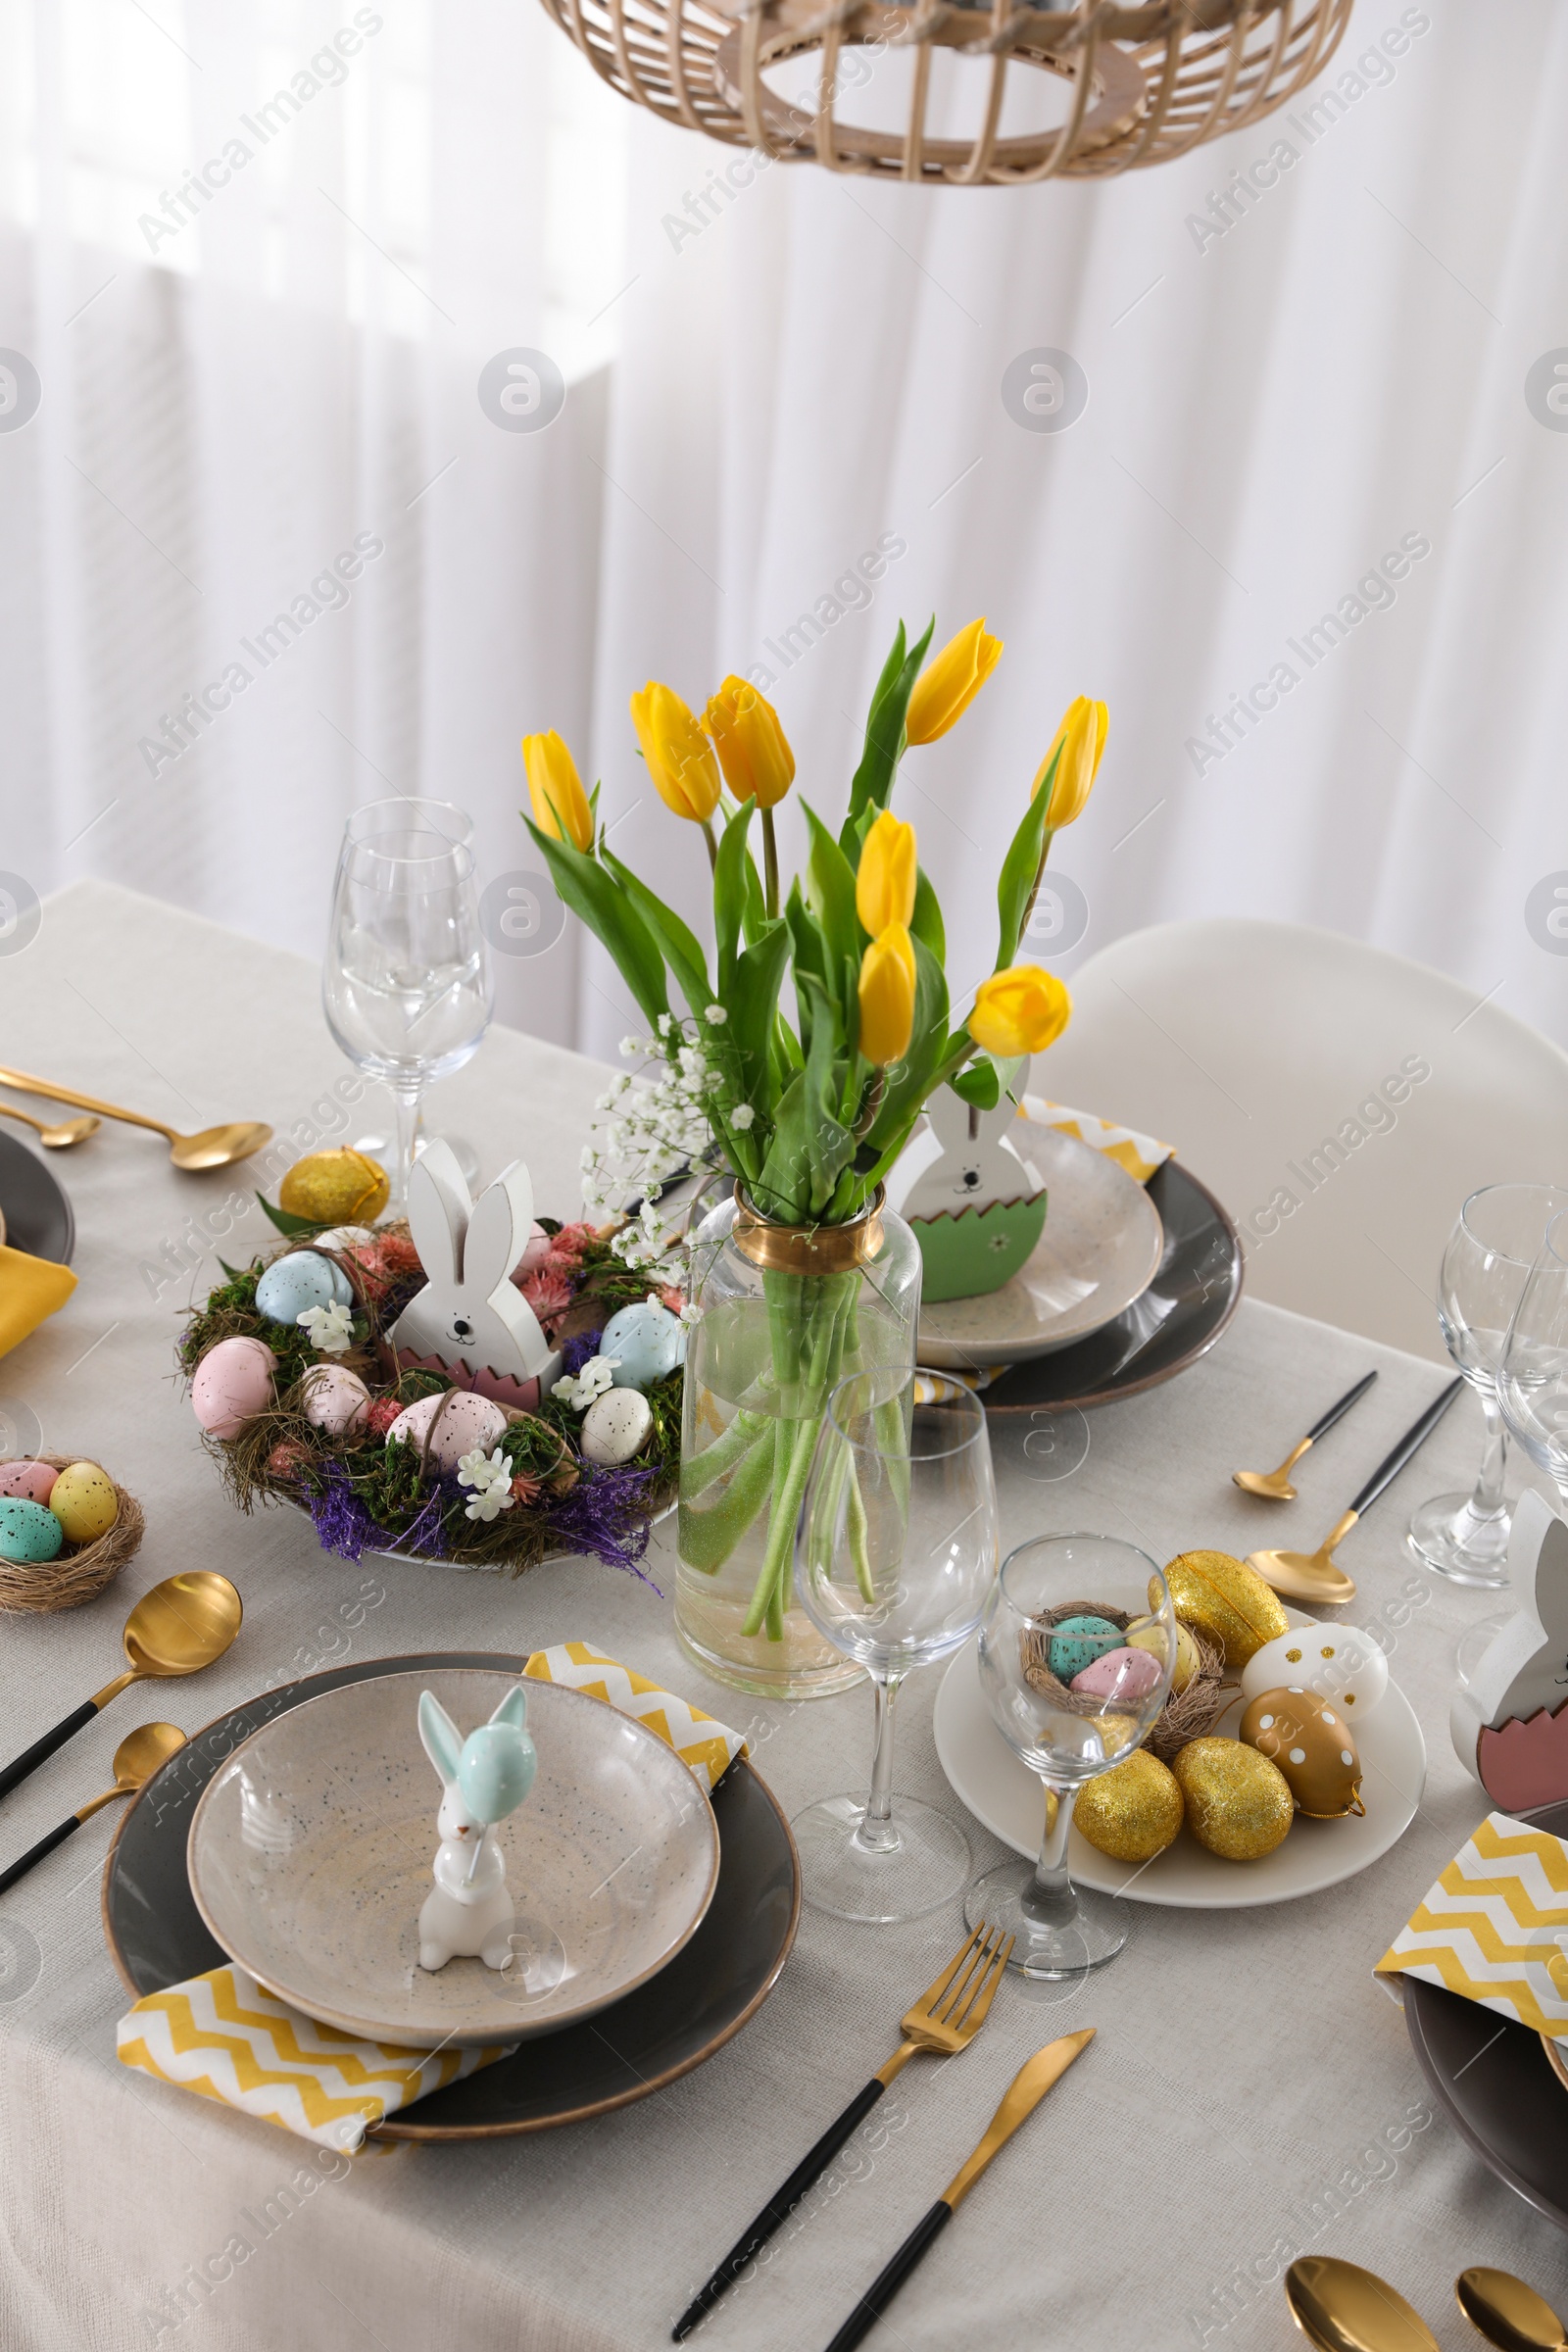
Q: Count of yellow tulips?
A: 8